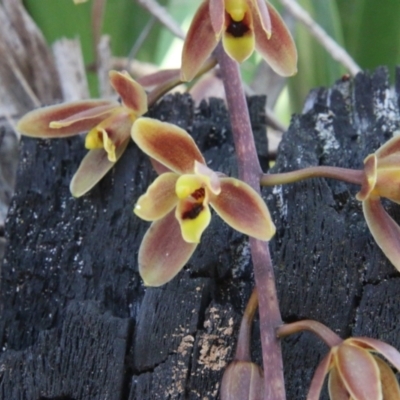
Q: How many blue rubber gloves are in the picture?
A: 0